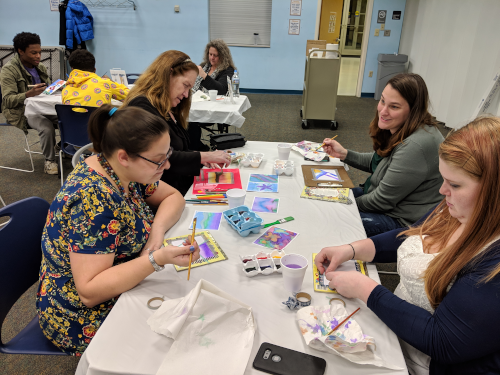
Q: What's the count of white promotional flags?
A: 0